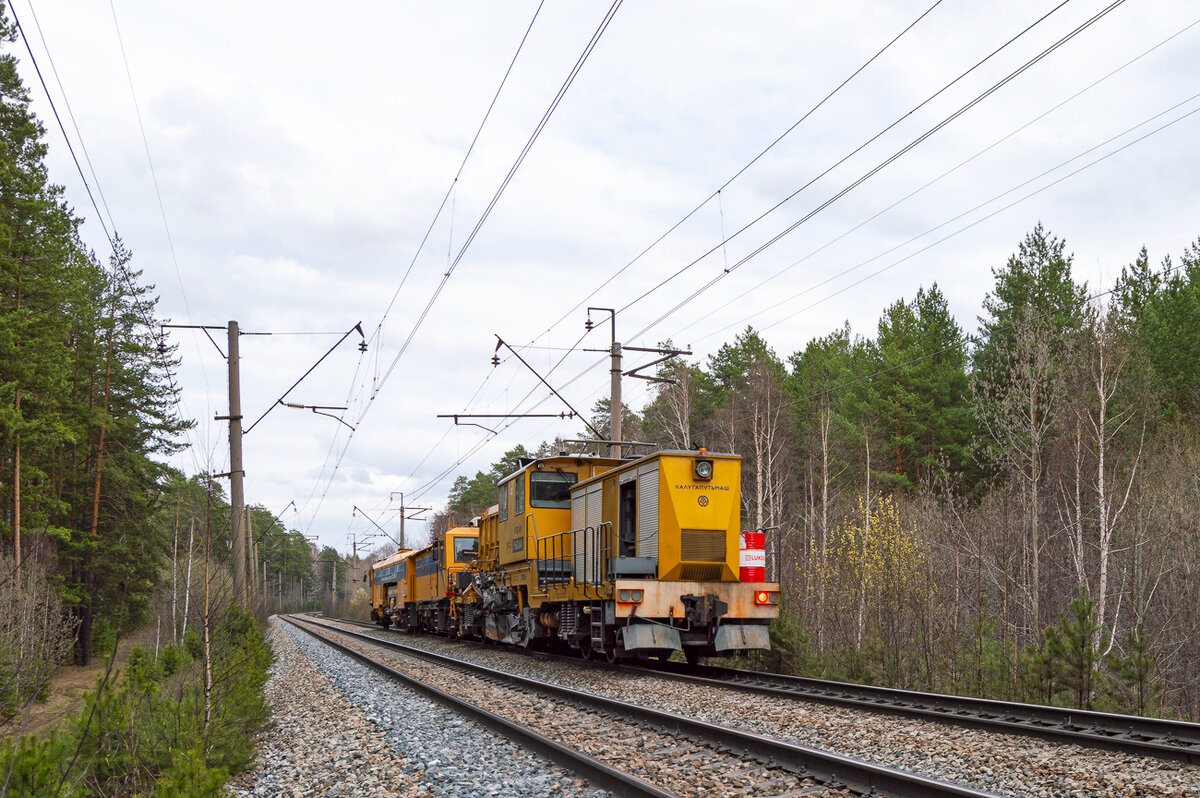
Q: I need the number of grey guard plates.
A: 2